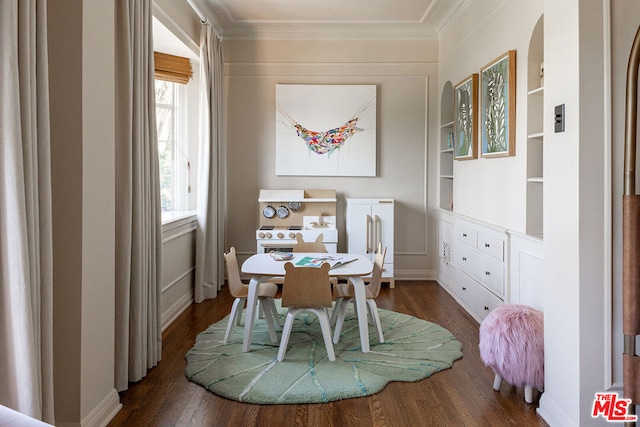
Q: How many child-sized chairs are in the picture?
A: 4